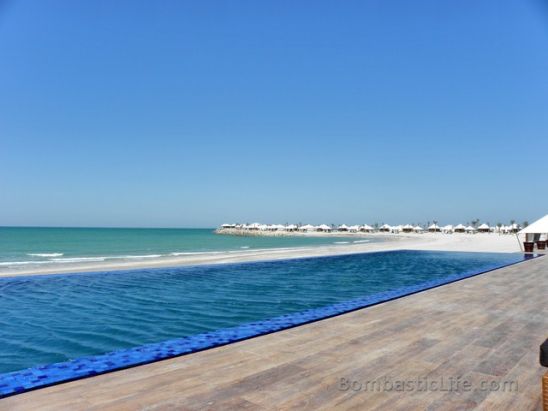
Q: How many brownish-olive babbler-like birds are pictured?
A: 0